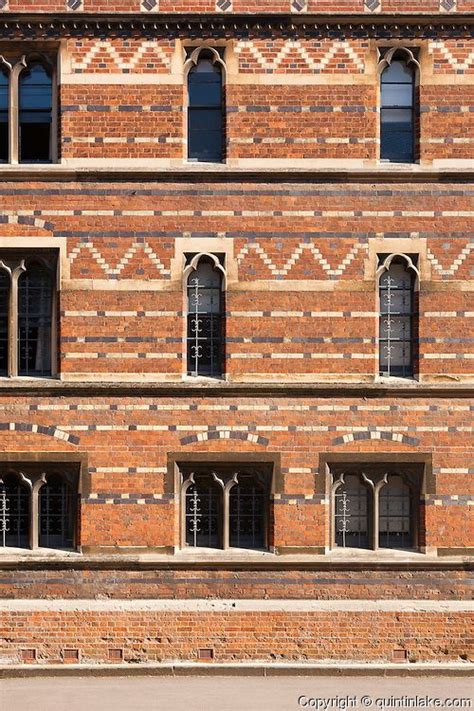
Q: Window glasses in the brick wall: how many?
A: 14